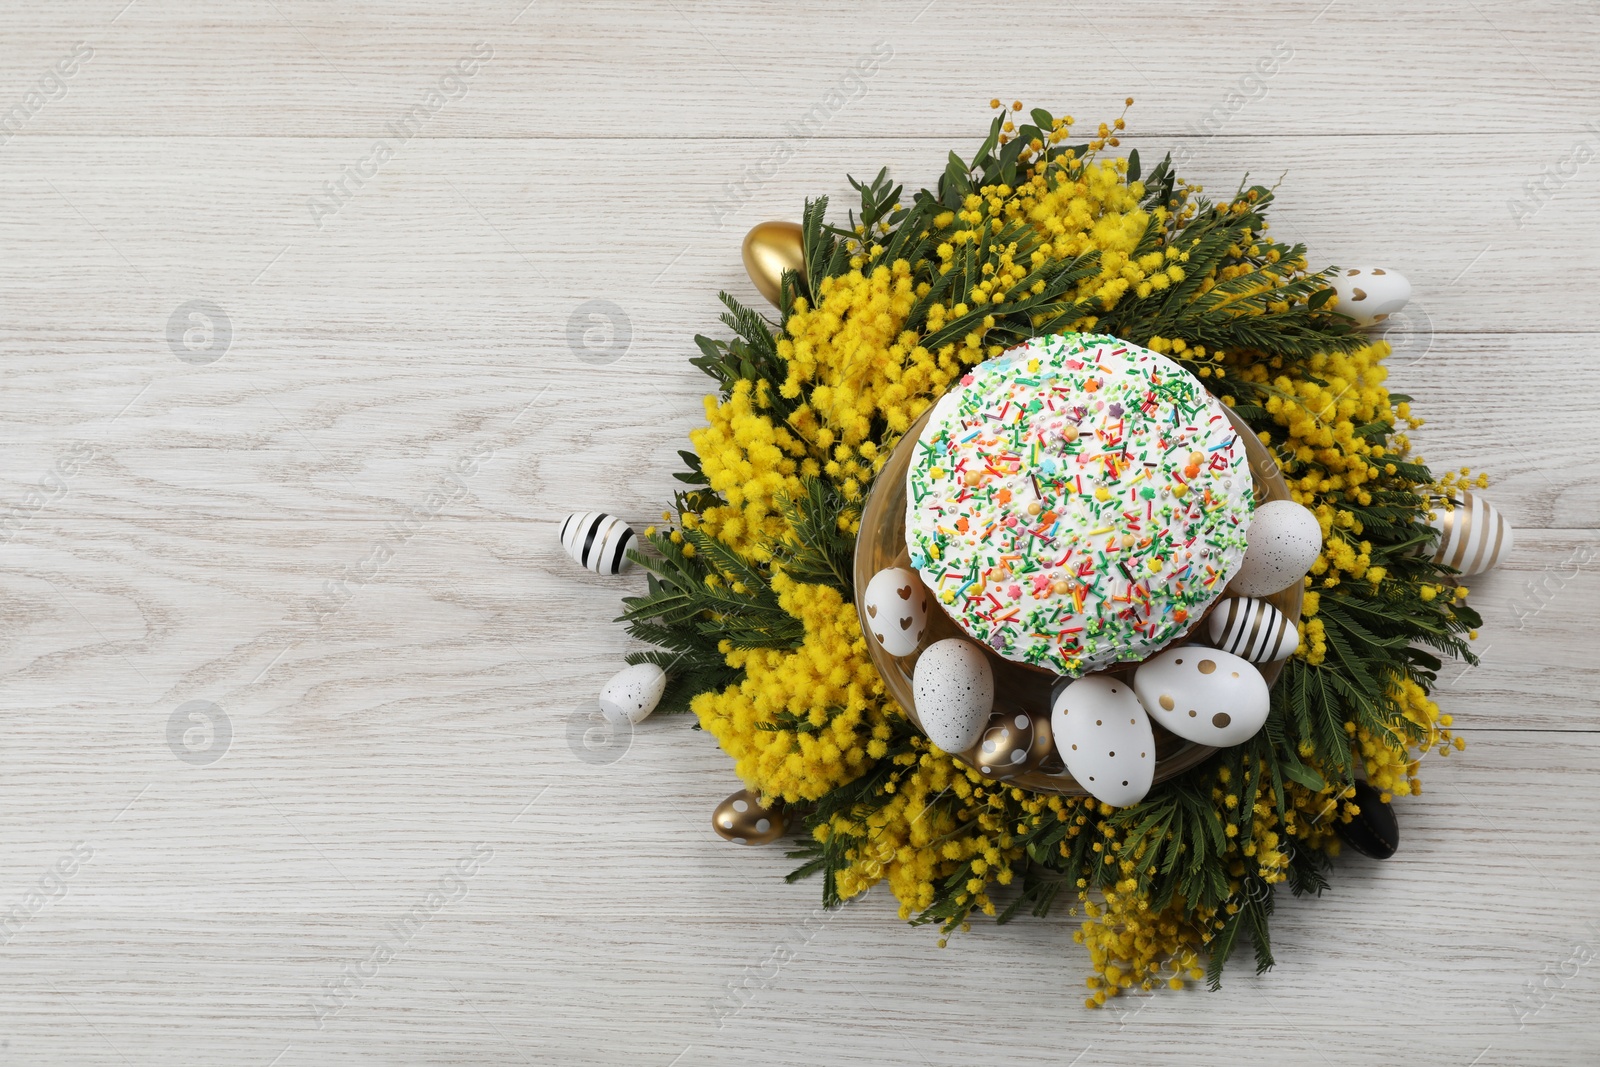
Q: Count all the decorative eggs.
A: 14